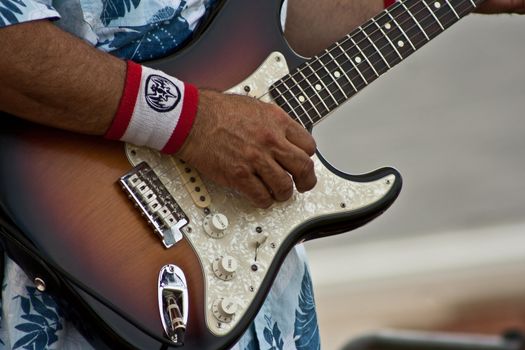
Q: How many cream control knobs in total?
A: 3